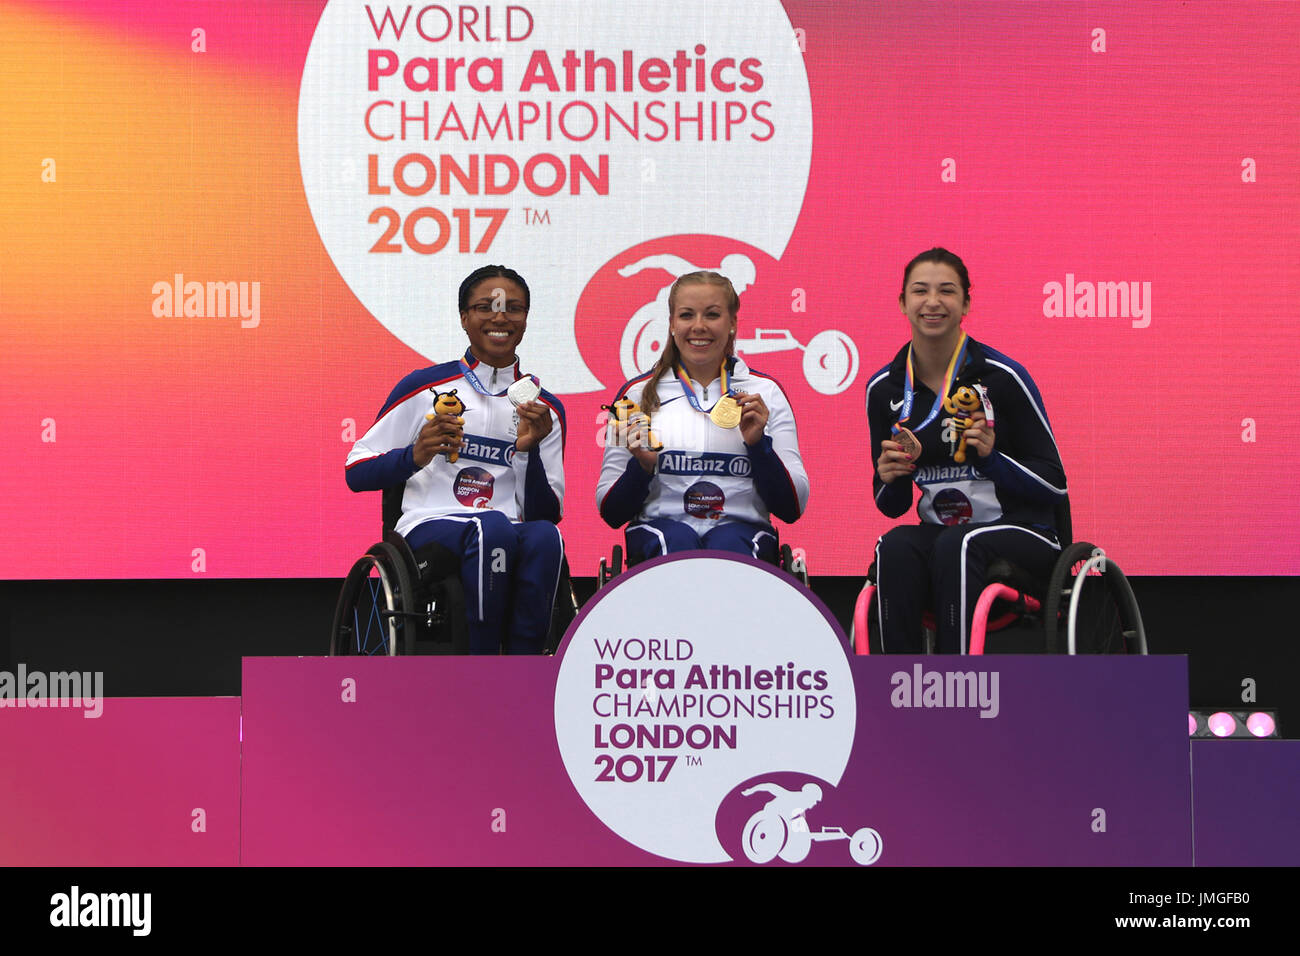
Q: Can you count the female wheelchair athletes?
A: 3